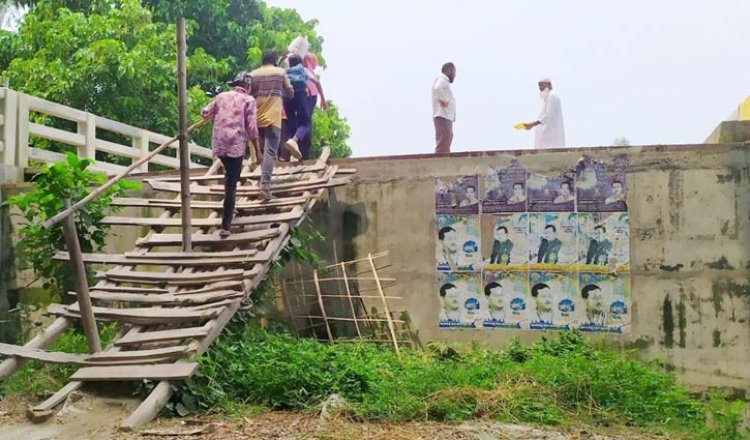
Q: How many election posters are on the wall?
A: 12